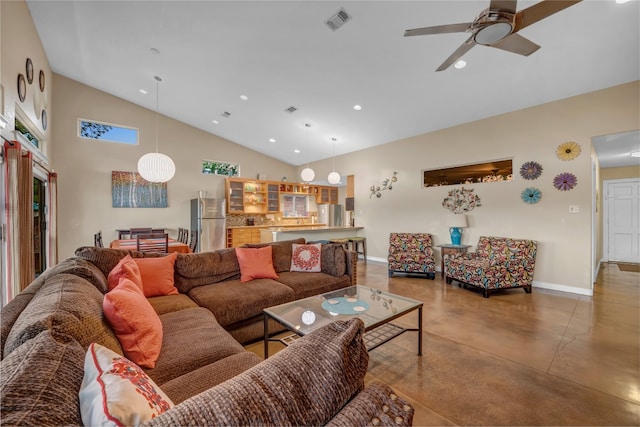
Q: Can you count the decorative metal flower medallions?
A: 4